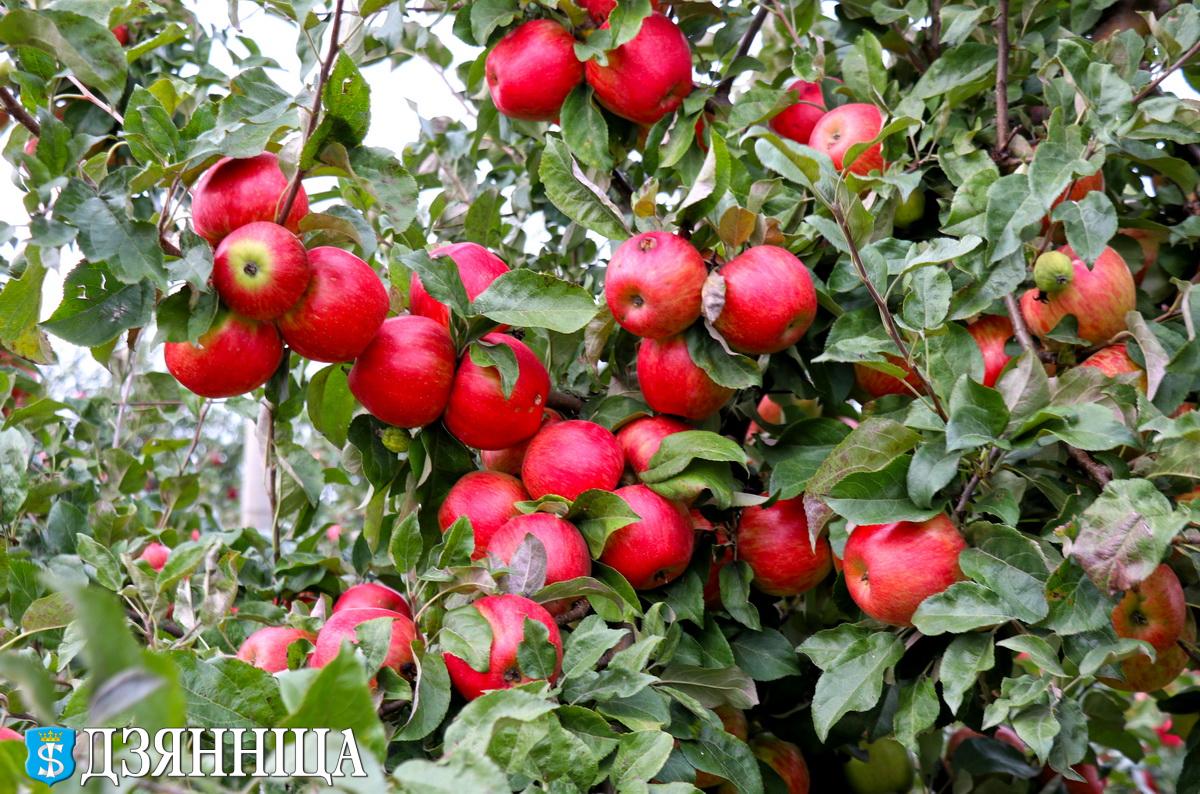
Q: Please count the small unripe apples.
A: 2